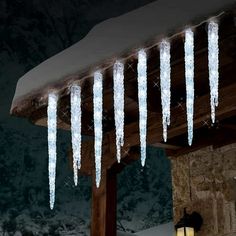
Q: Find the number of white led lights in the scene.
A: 8